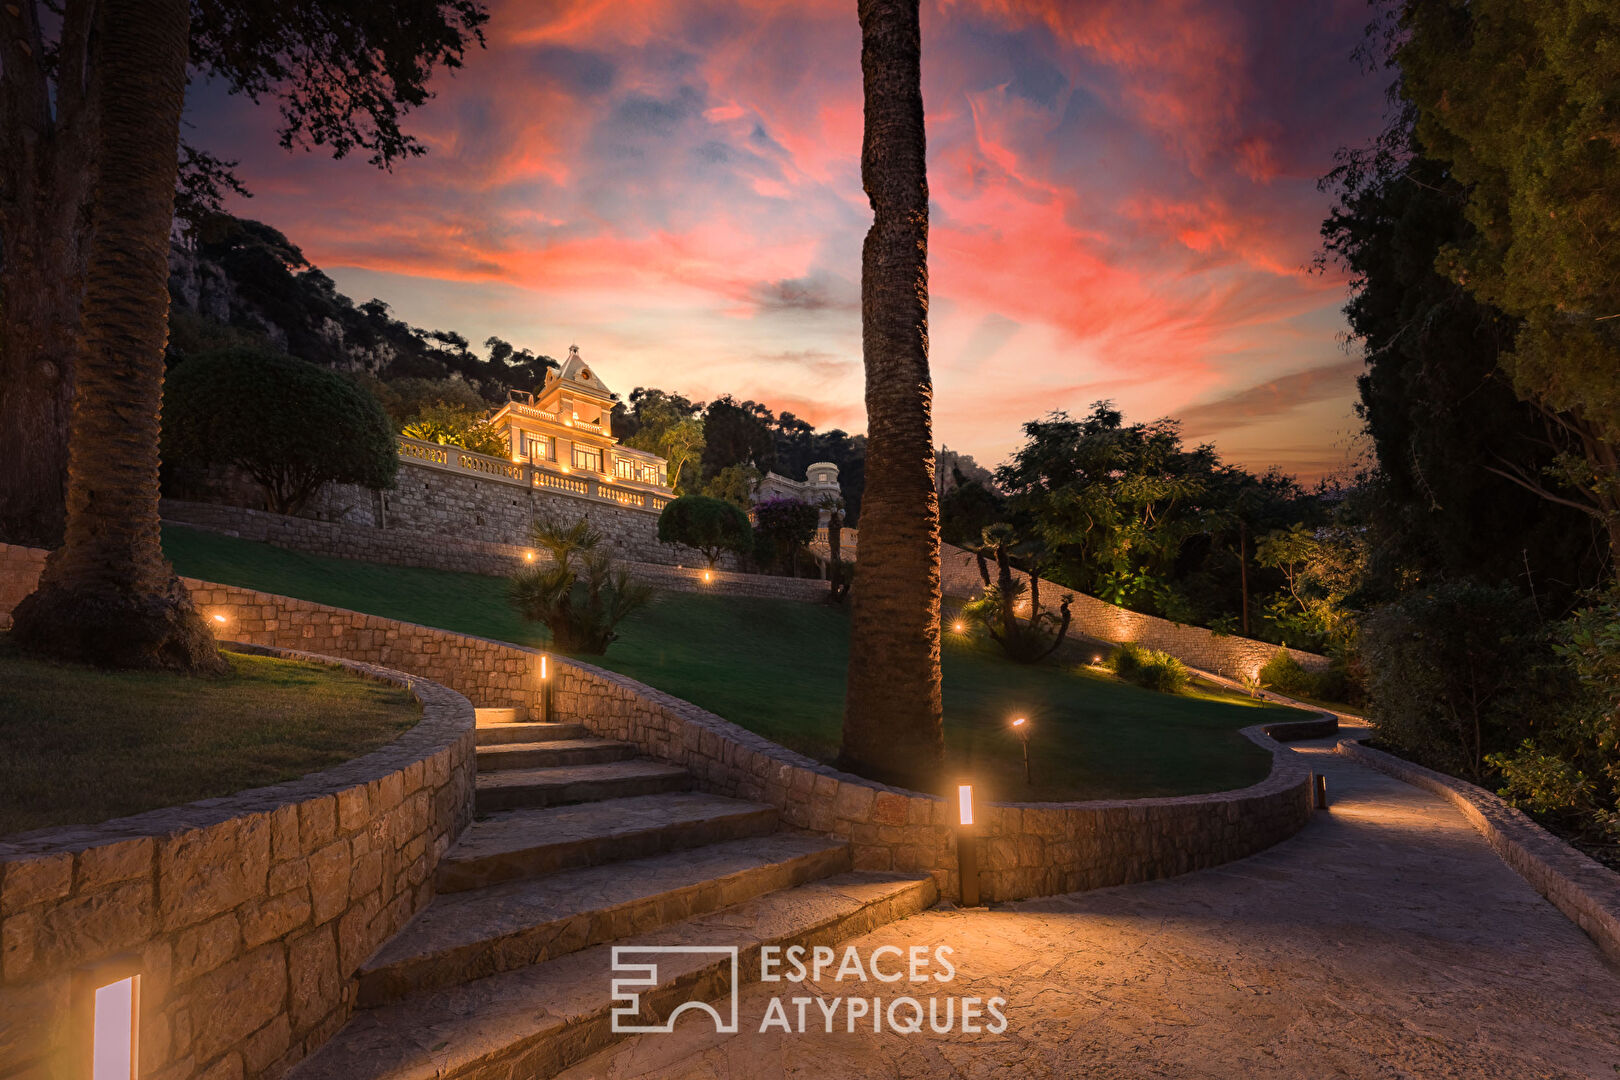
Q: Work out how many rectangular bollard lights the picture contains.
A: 4